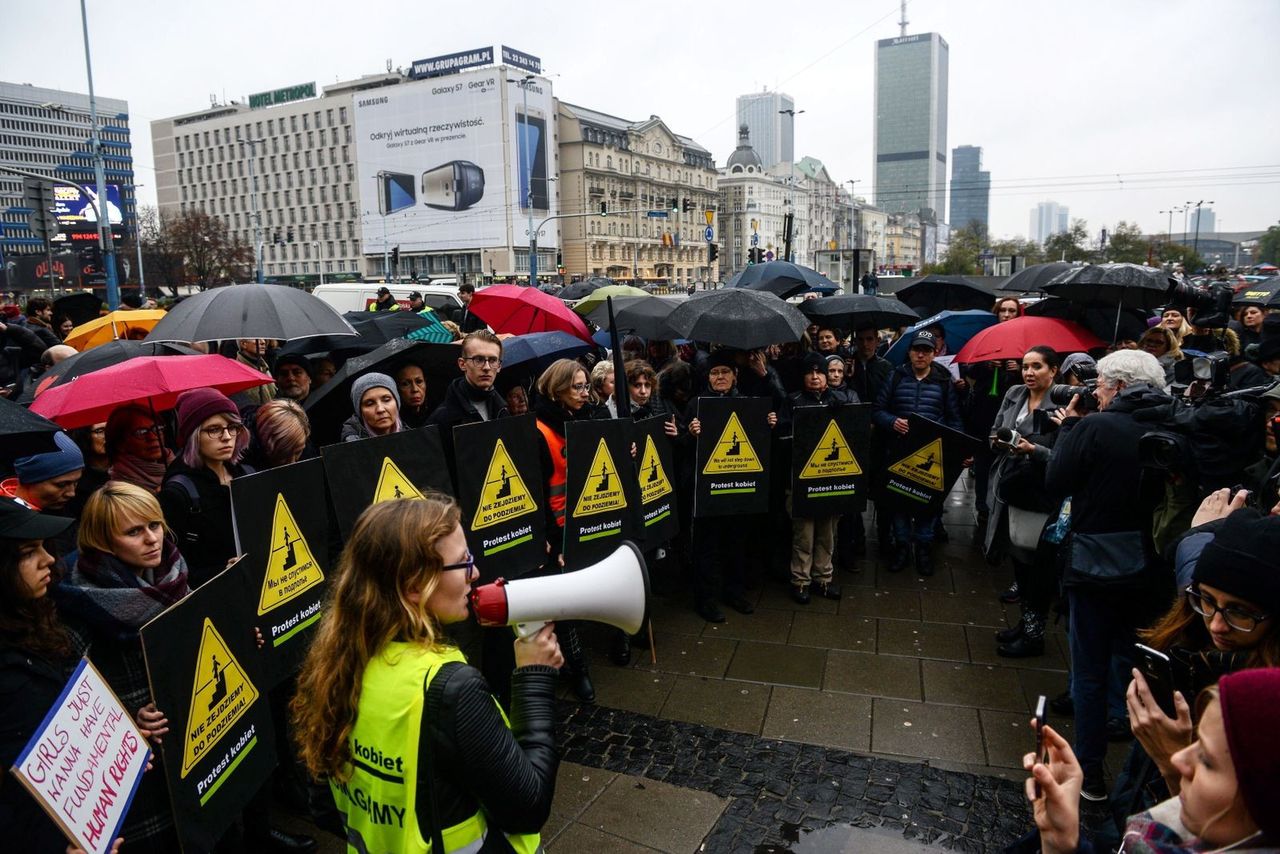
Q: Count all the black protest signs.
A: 9